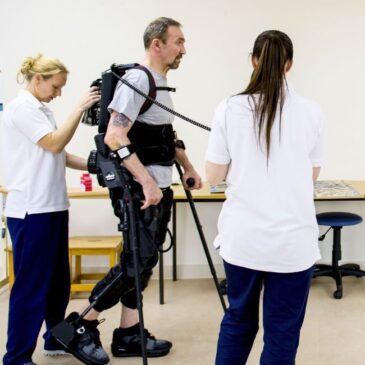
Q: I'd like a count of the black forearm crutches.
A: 2